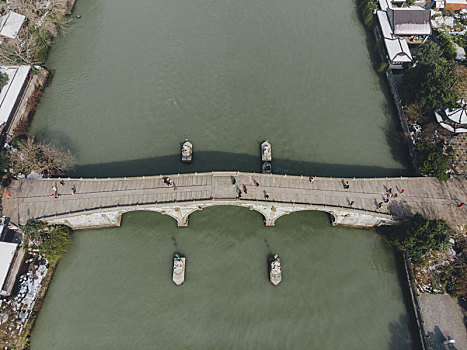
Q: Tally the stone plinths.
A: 4